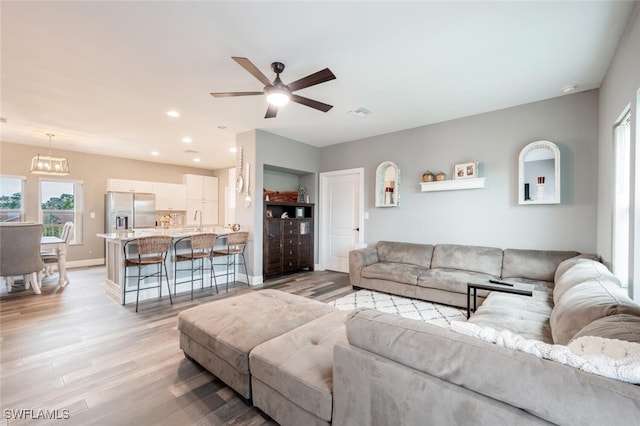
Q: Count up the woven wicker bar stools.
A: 3